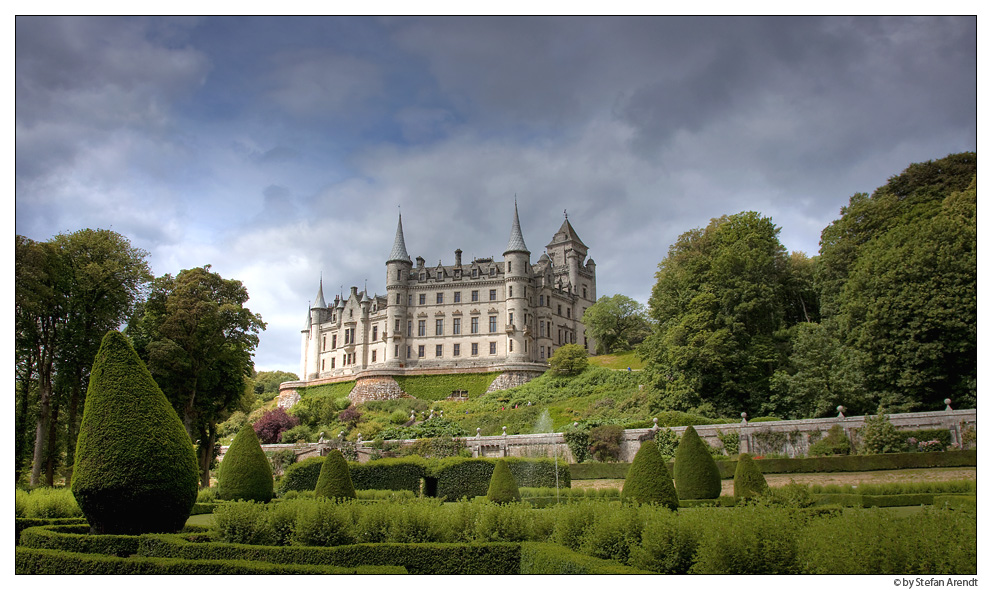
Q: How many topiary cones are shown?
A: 7